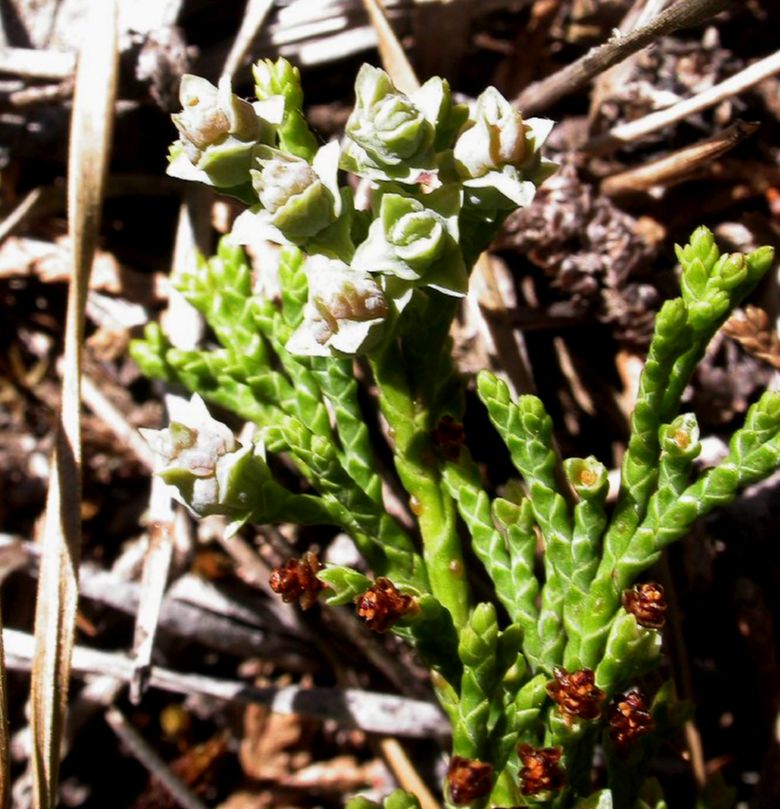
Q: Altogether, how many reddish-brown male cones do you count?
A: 7